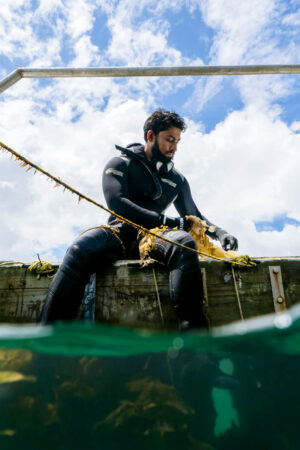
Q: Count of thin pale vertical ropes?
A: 2